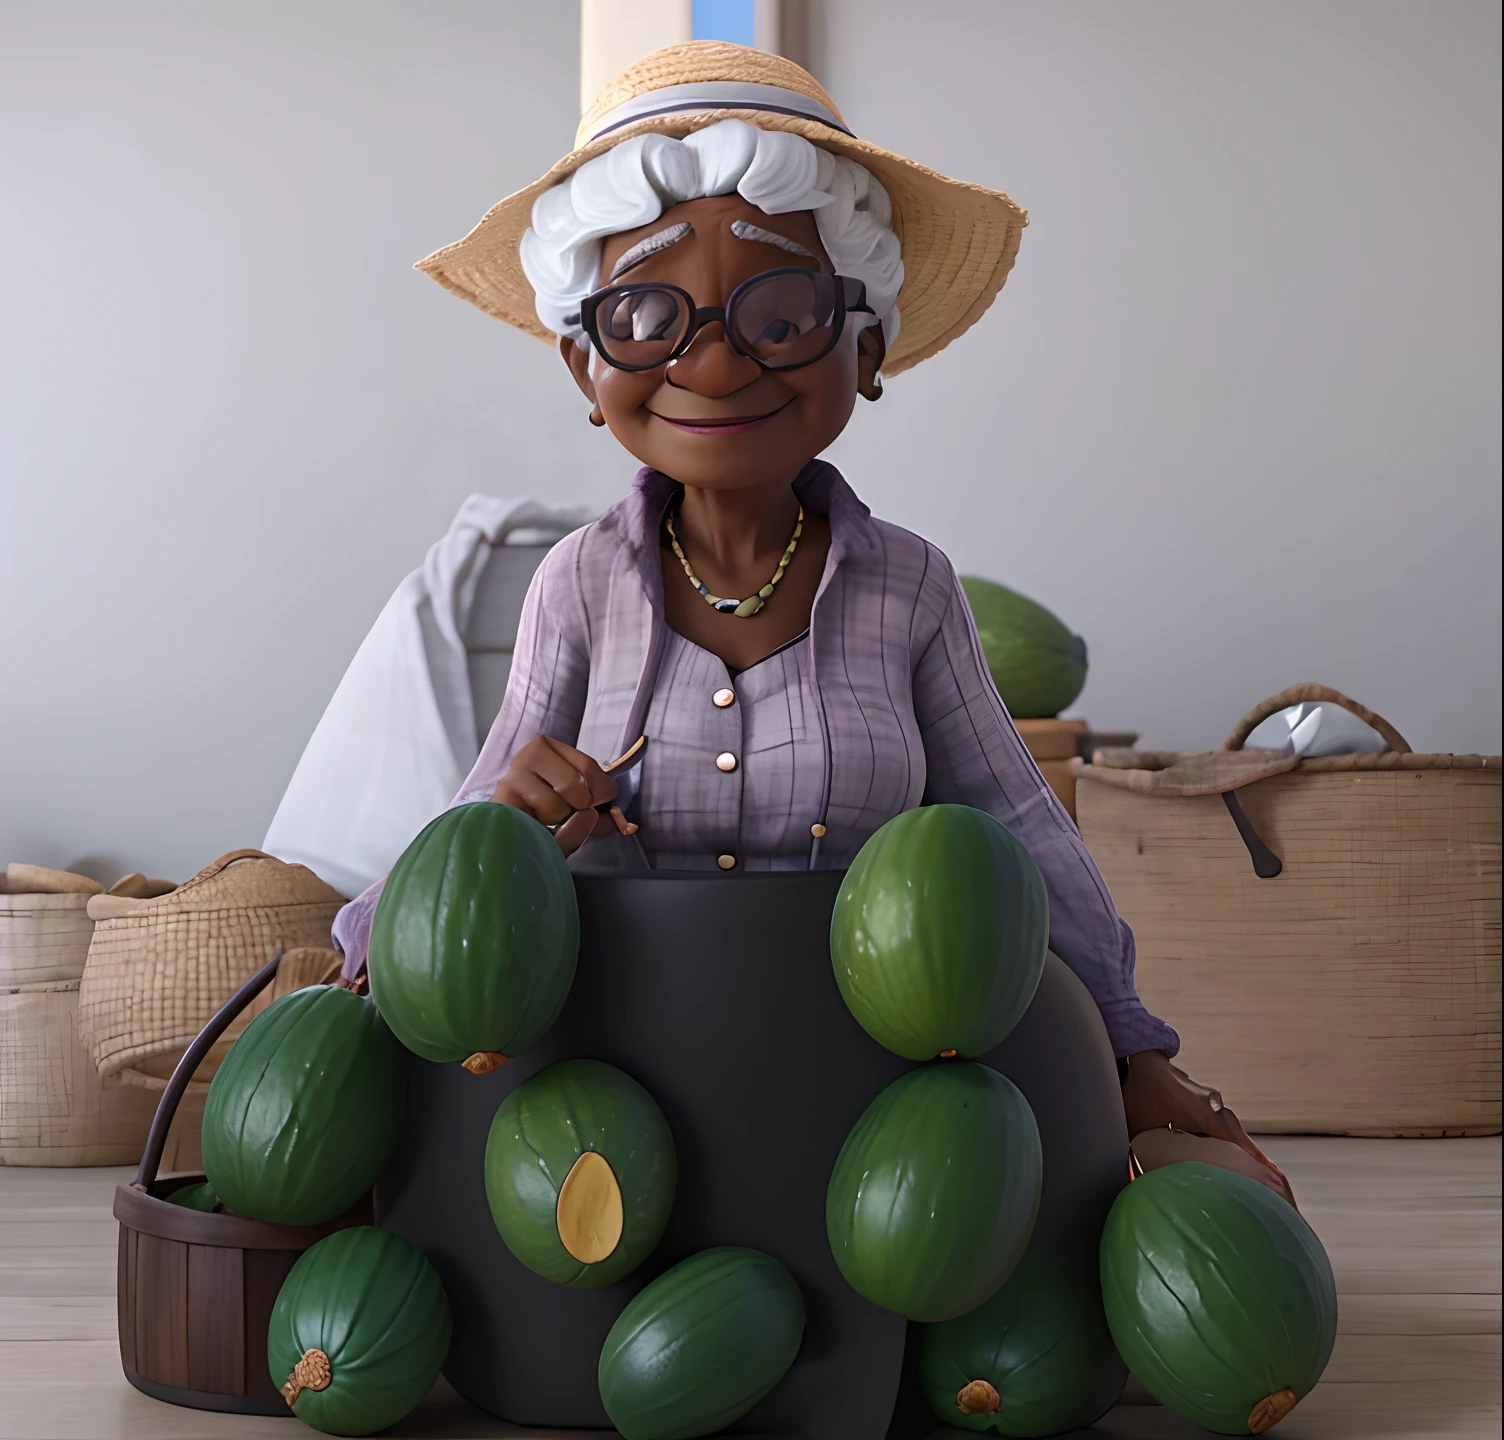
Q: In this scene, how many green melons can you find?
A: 11